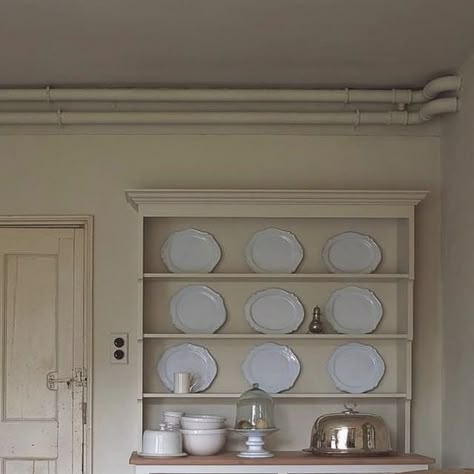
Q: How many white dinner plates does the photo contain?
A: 9